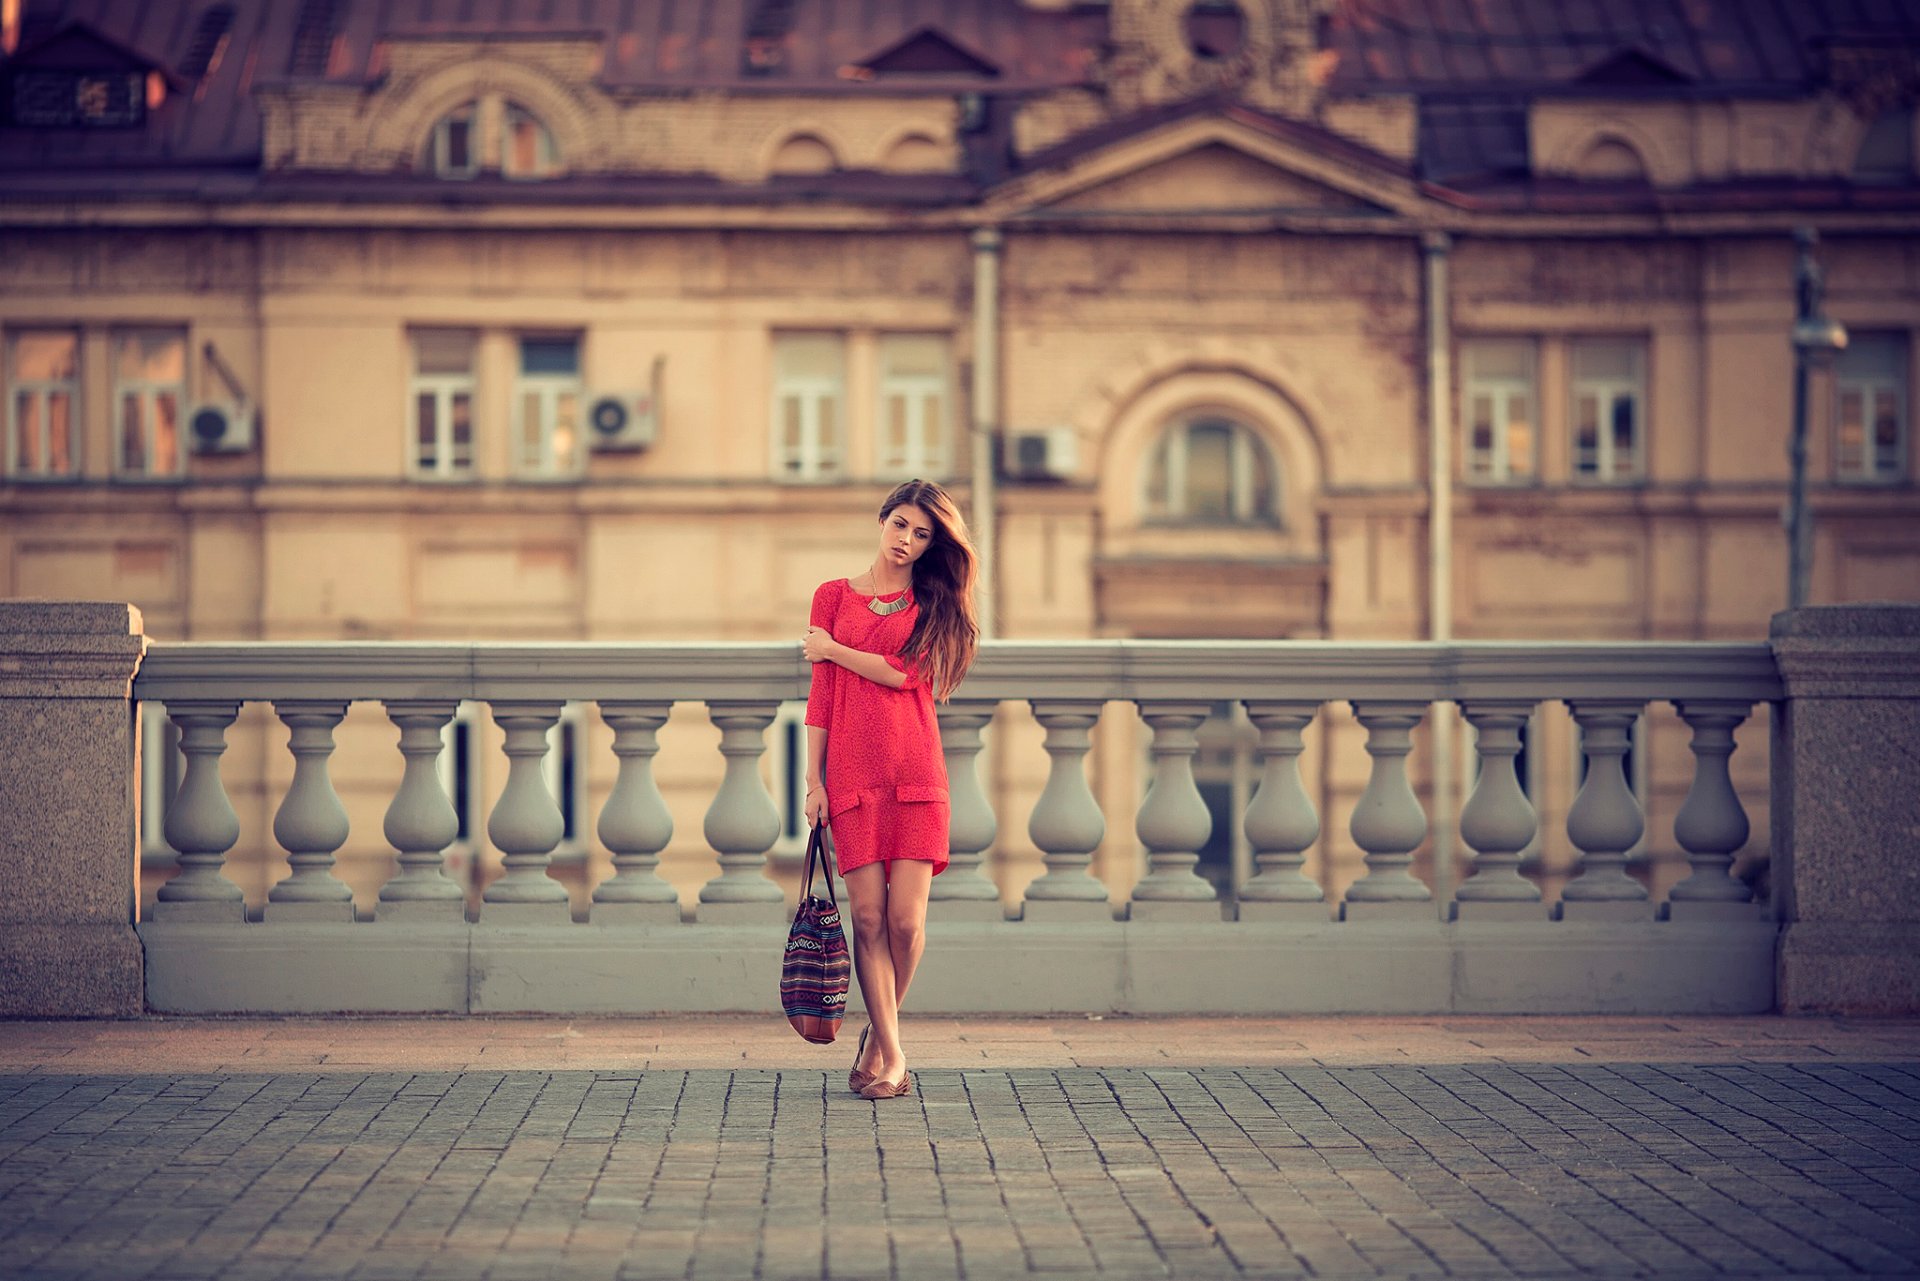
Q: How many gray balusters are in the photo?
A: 14